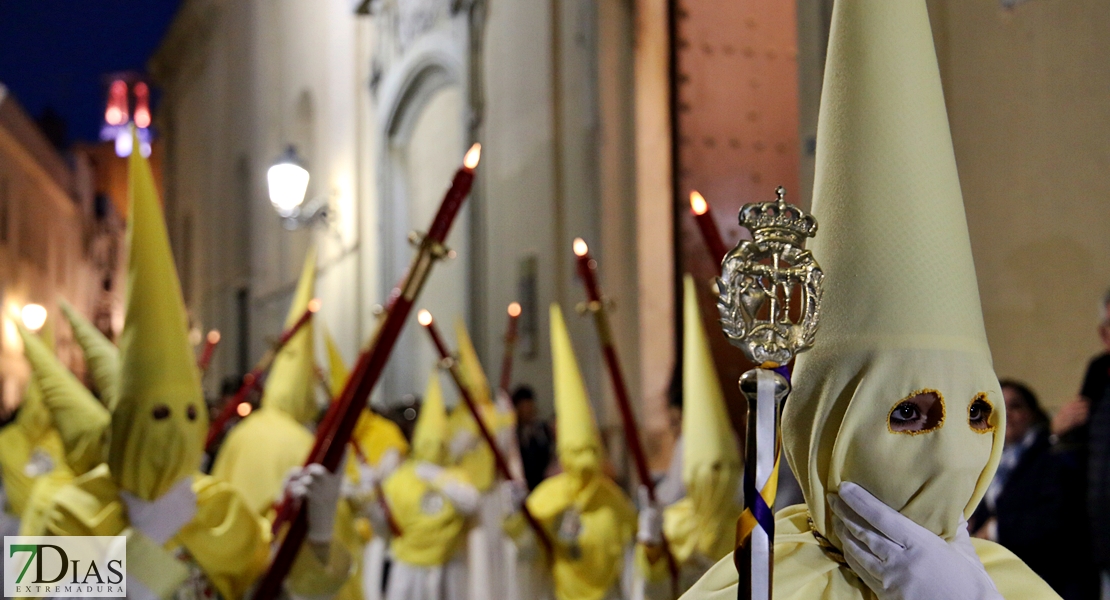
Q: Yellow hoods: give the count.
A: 11